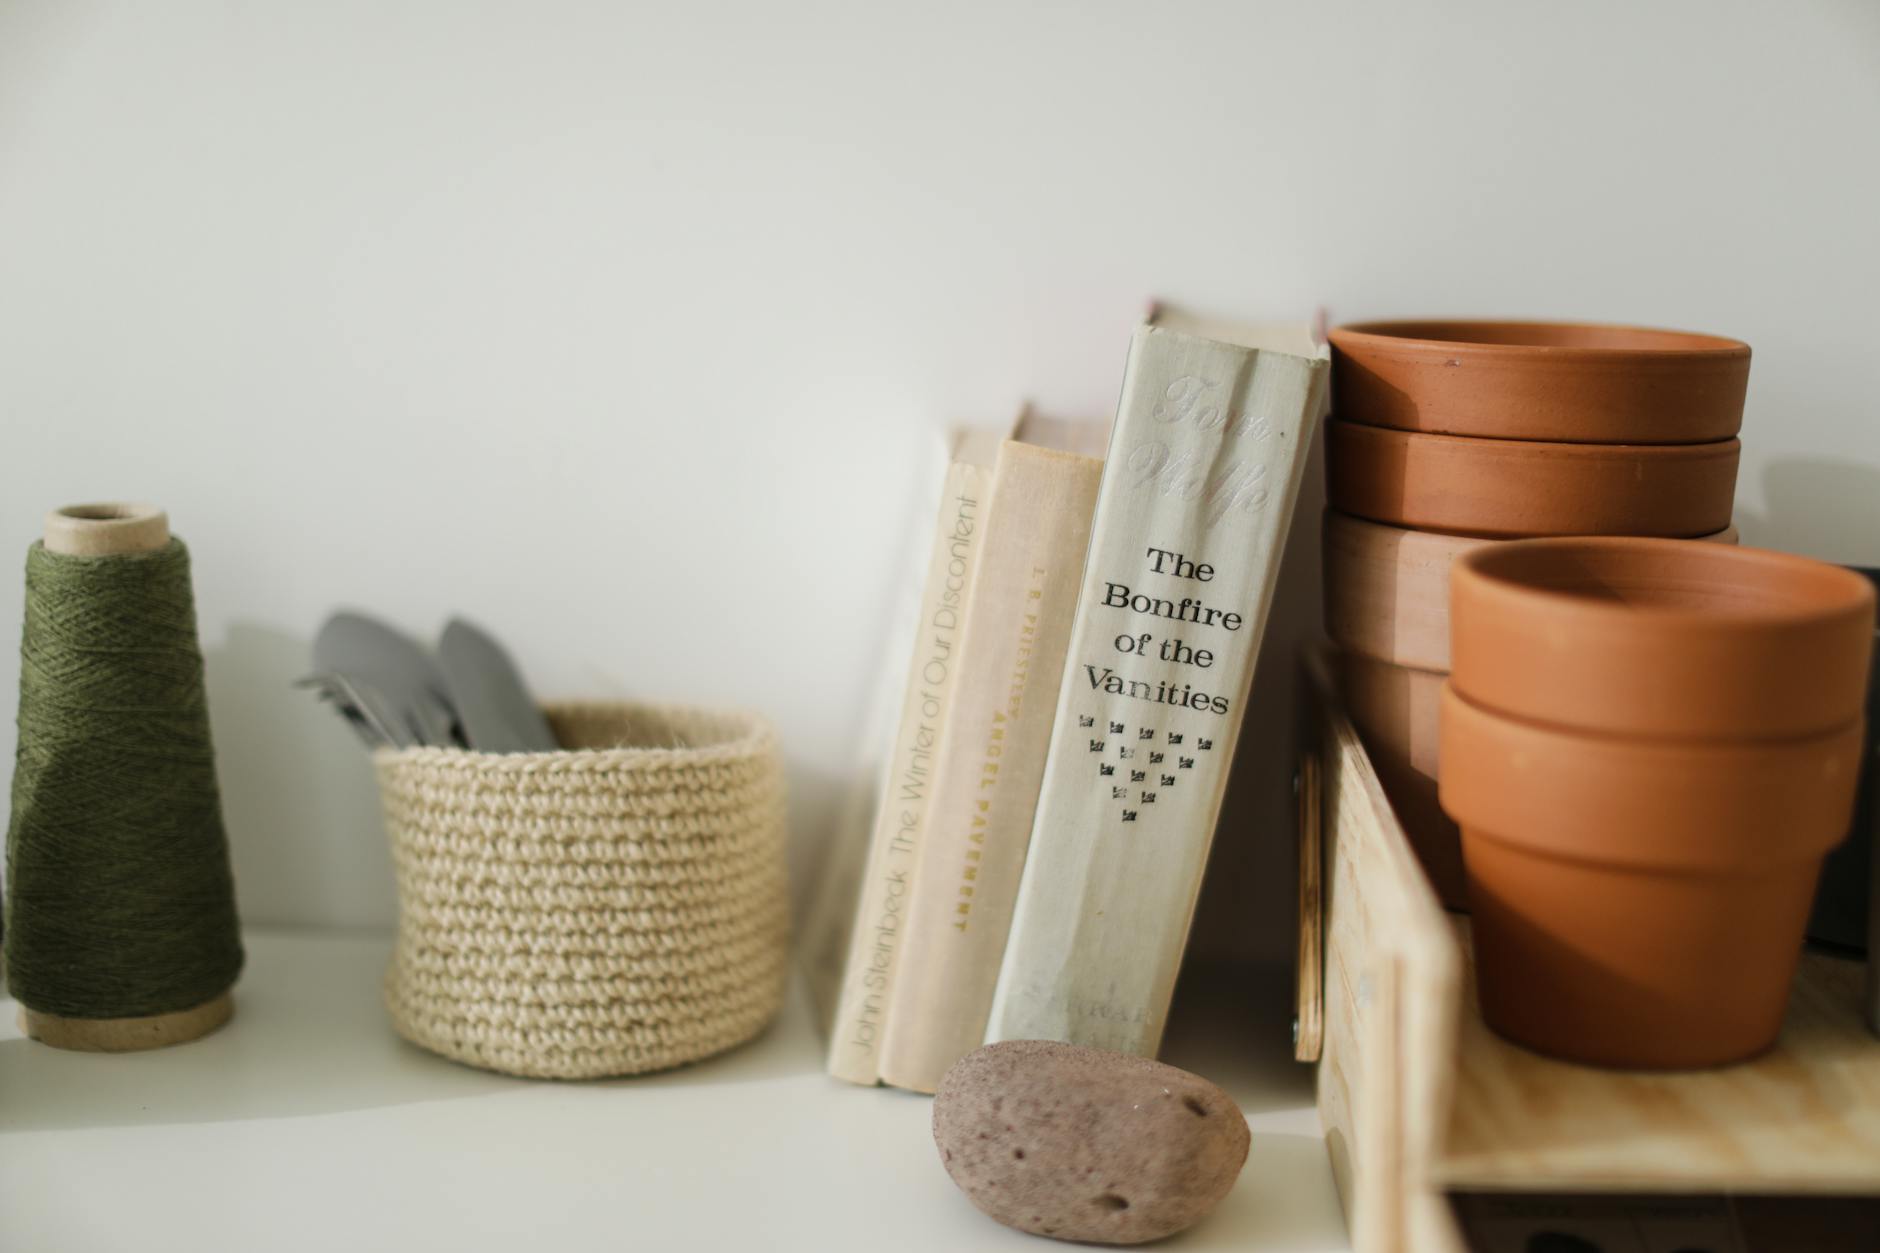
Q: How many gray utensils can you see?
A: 3